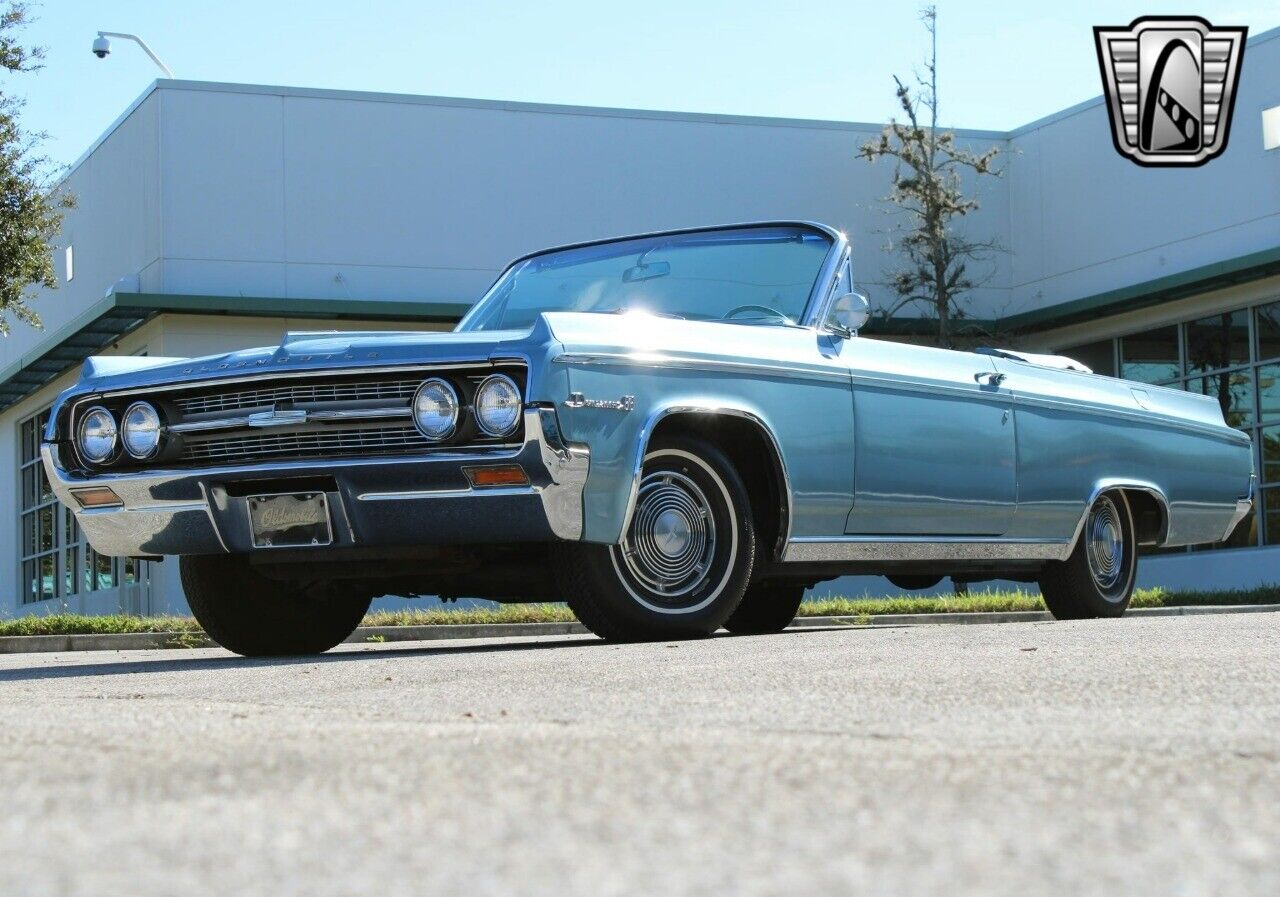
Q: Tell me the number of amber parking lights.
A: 2